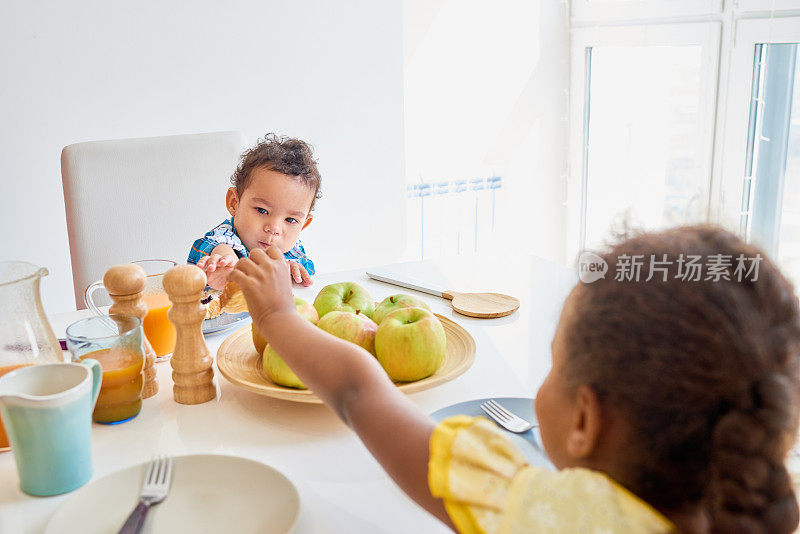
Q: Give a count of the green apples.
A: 6